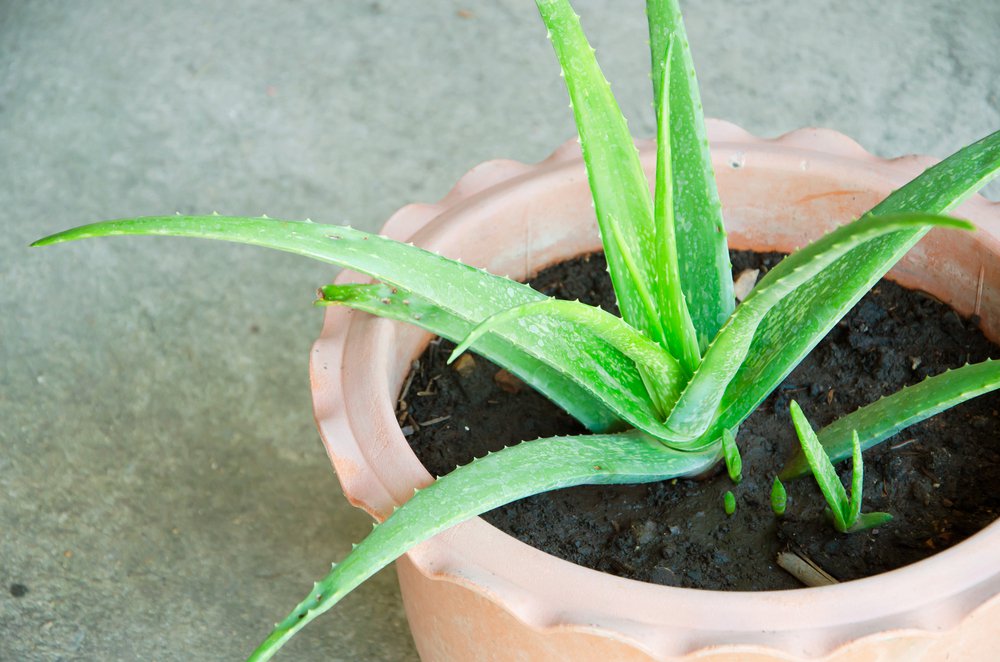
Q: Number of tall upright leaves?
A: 3